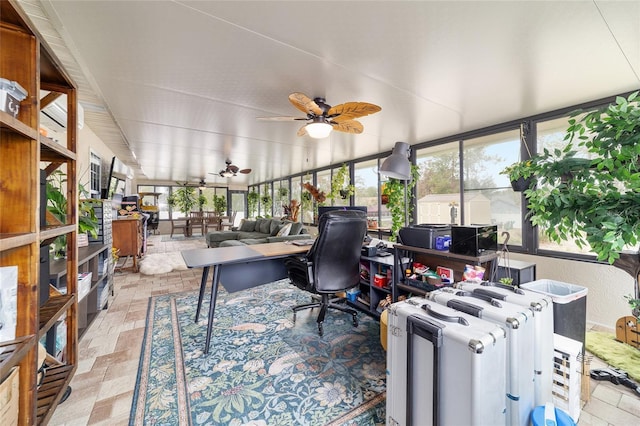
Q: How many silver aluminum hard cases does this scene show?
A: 3